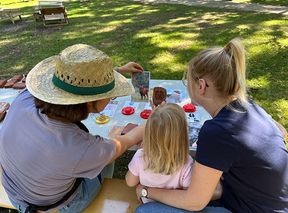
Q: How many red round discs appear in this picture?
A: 3